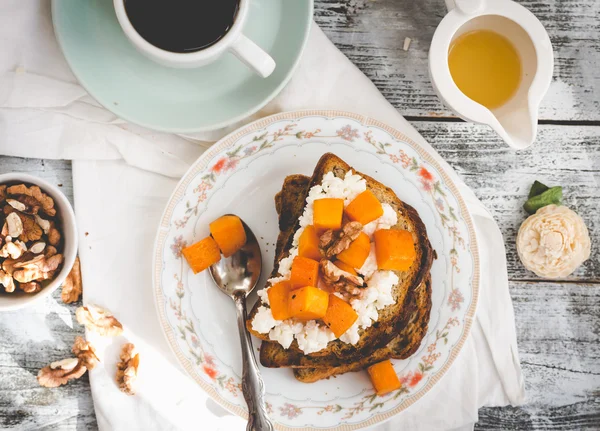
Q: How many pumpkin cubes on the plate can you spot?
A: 12